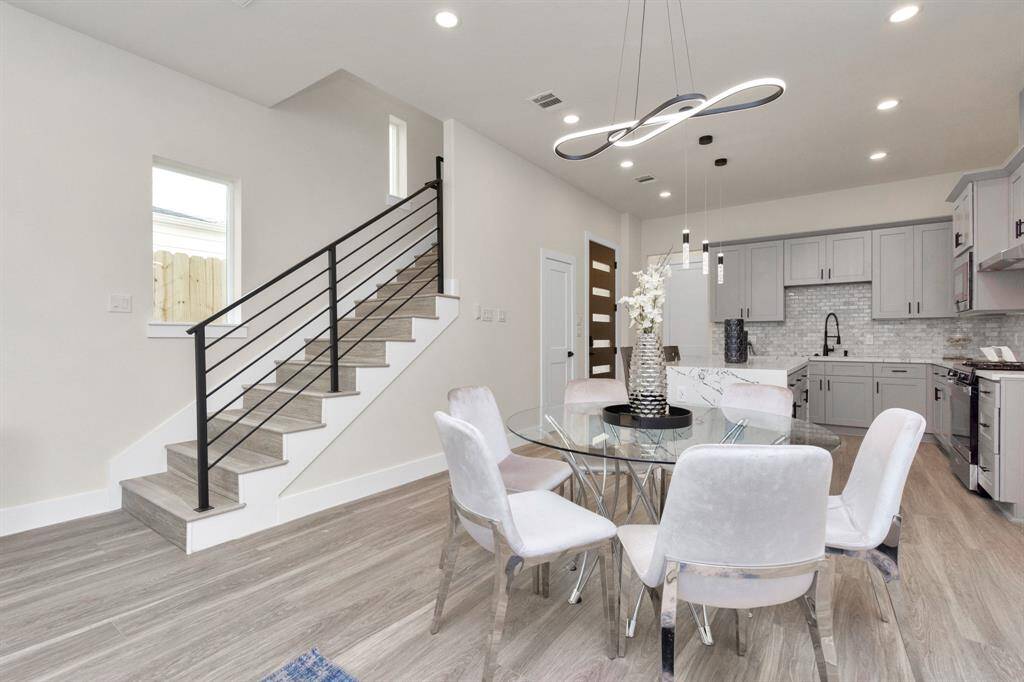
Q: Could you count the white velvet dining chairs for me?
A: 6